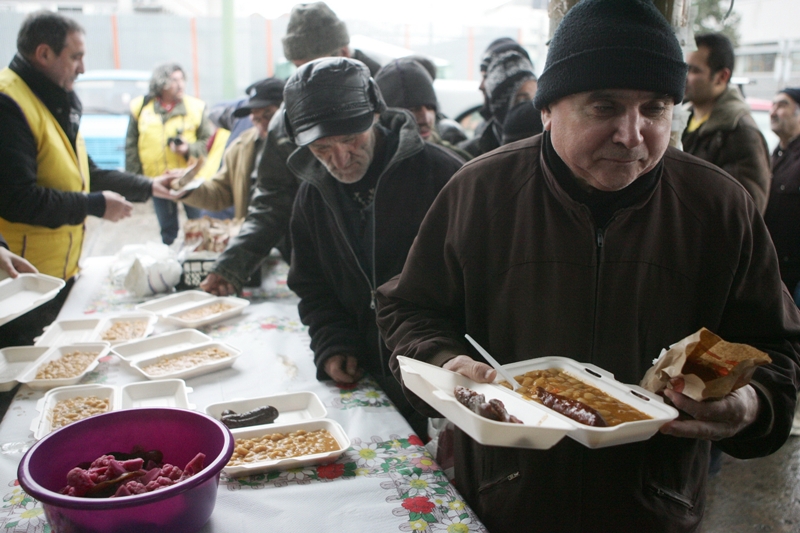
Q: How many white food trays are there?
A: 8